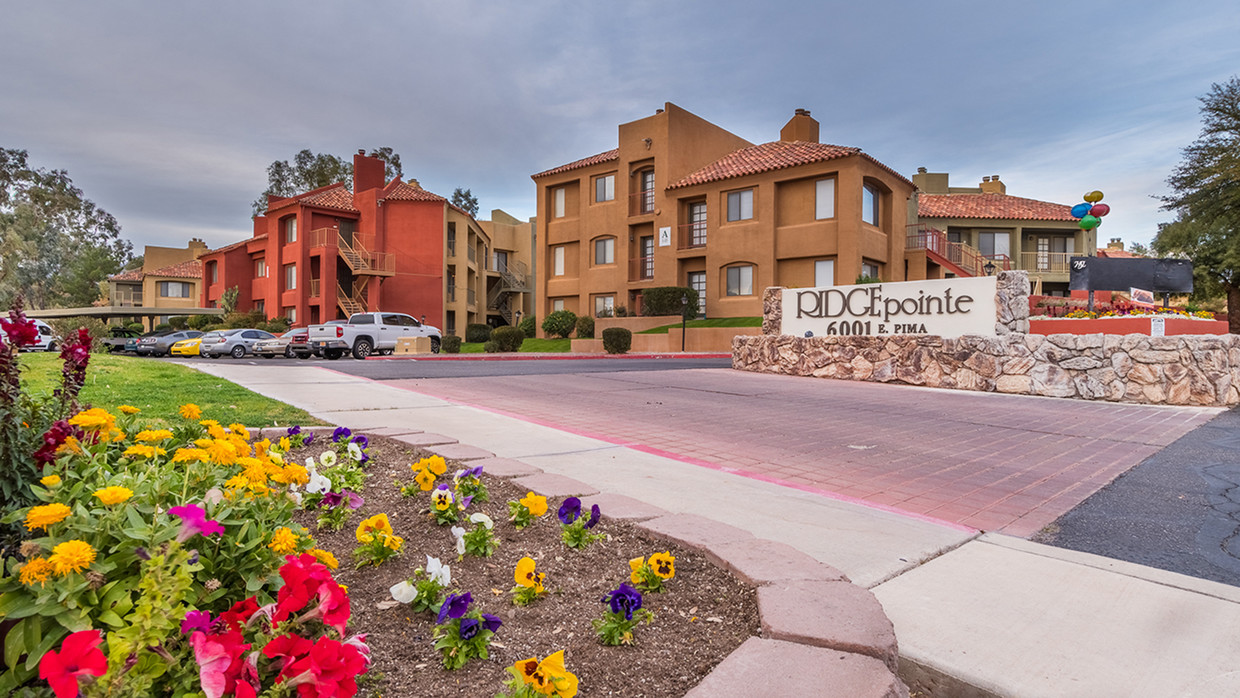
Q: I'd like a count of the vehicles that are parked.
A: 9